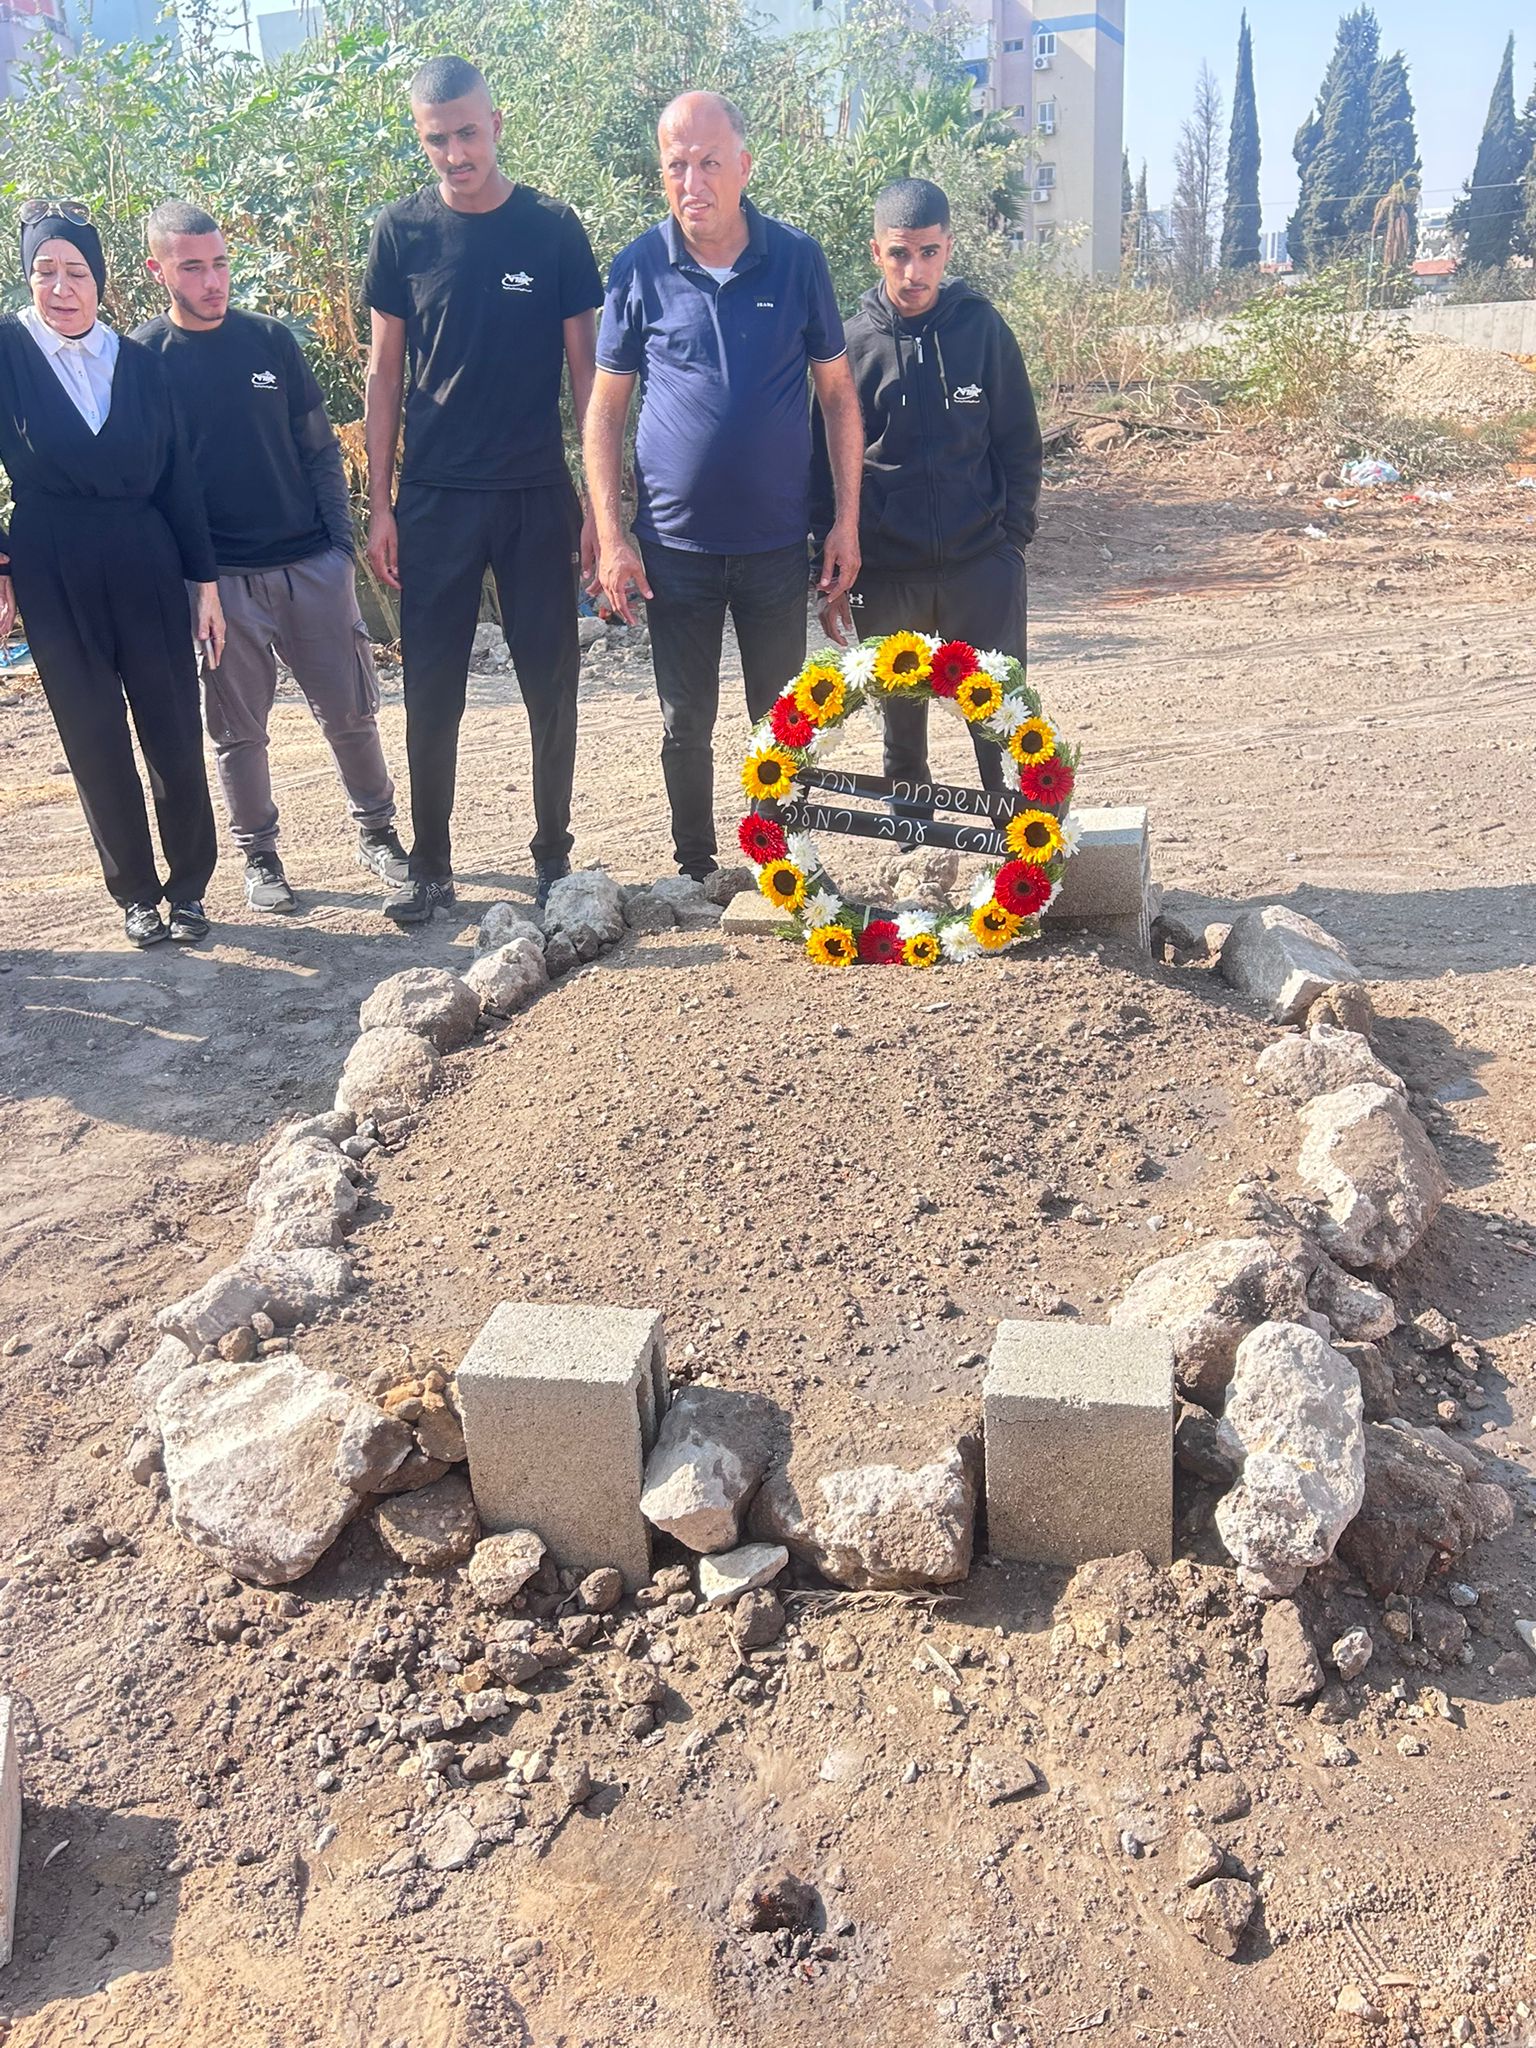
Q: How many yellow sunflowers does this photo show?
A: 10